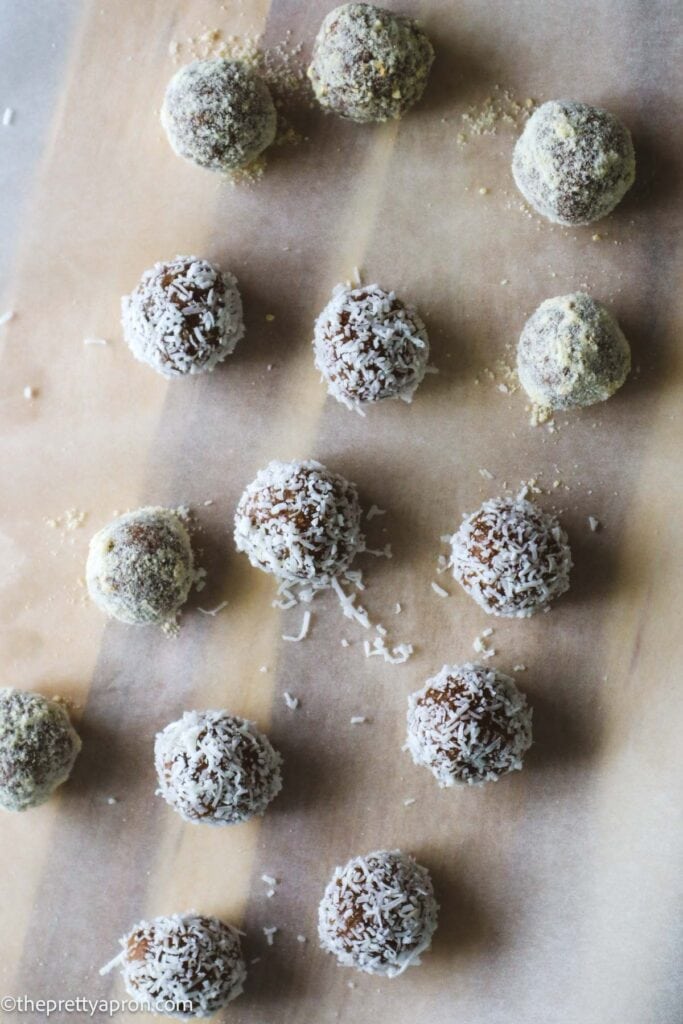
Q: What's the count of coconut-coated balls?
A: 8